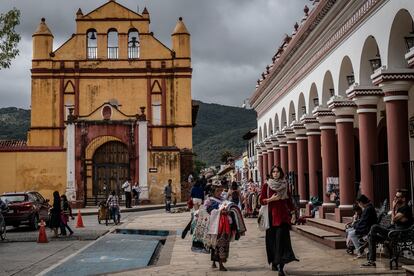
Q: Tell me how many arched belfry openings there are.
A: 3